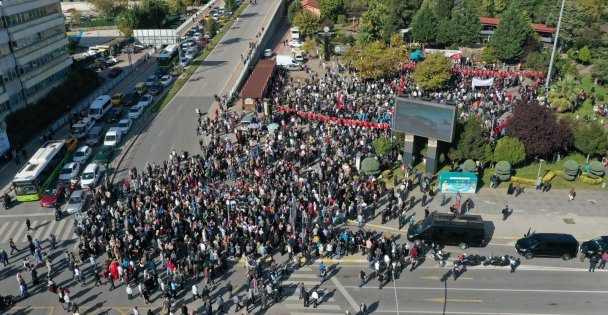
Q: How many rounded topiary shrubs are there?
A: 5